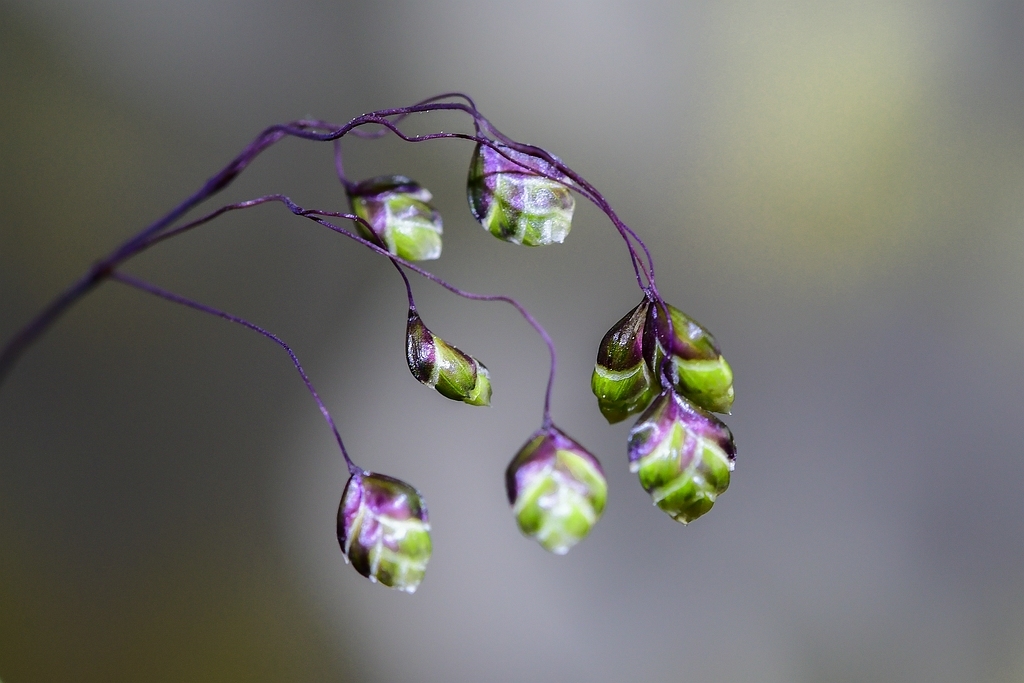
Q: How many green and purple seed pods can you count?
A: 8